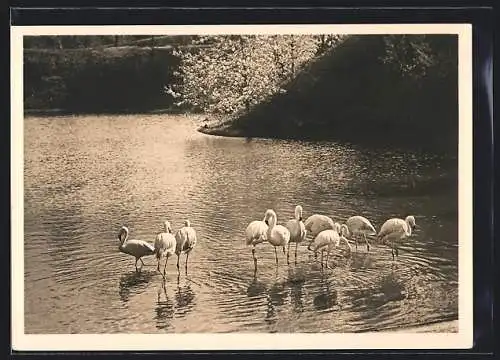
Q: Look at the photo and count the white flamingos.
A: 10